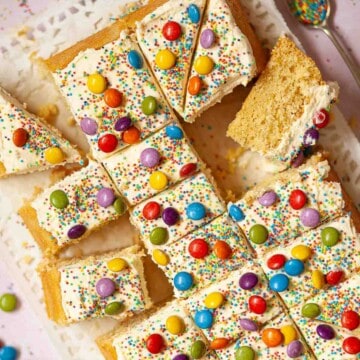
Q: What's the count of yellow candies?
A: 12